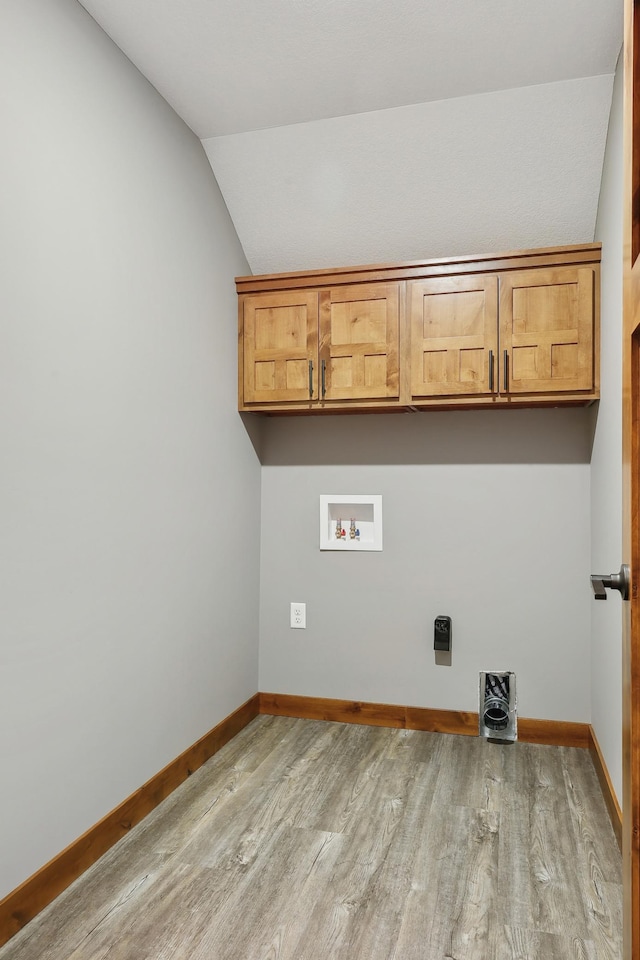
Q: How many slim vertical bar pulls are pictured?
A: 4